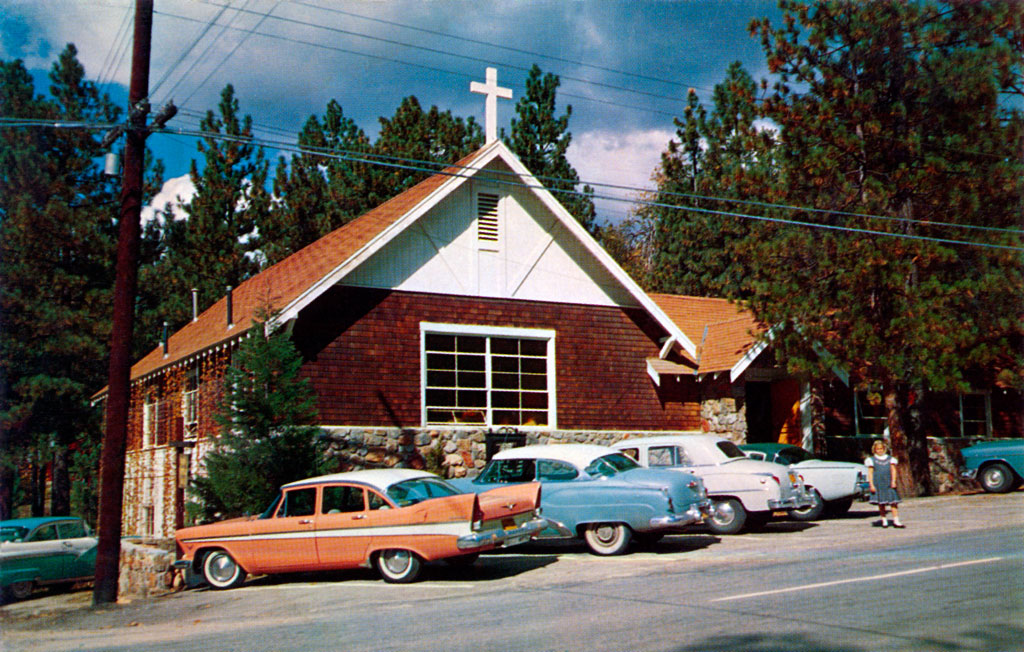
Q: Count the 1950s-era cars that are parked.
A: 6